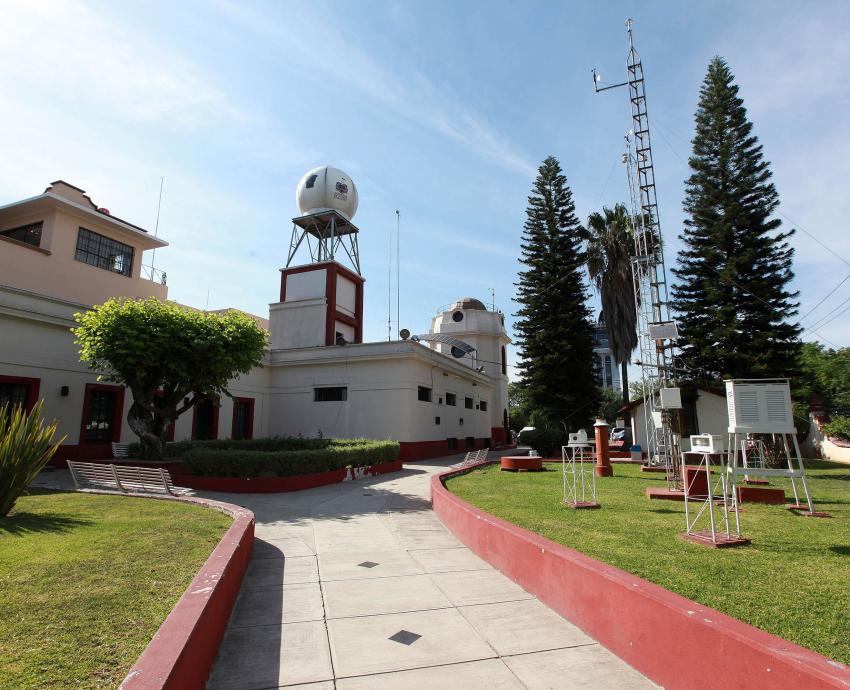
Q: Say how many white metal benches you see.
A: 3